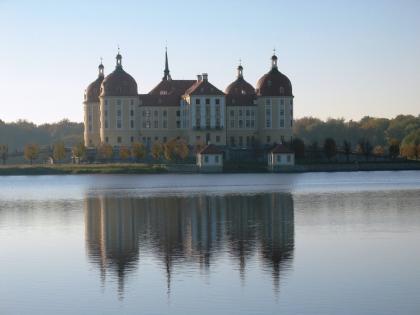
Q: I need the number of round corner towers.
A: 4